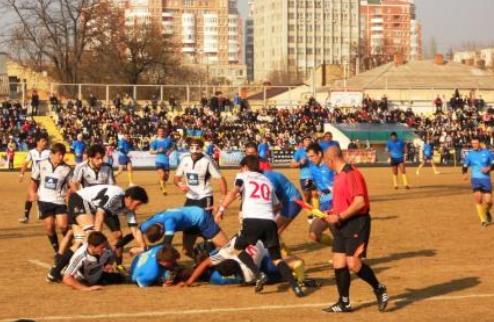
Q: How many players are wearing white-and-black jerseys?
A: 8